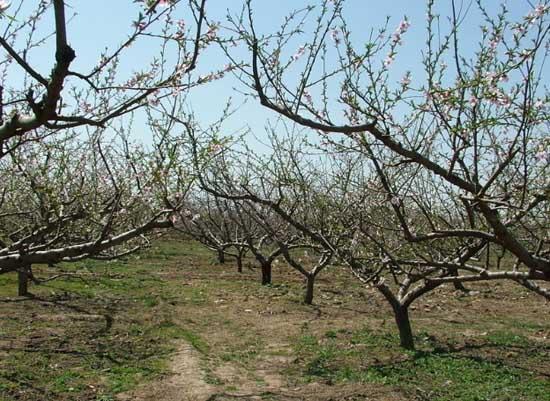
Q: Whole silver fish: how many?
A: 0